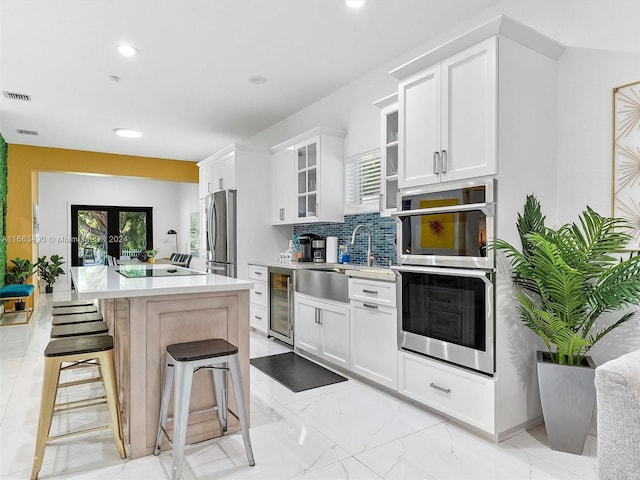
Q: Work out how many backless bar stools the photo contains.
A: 6